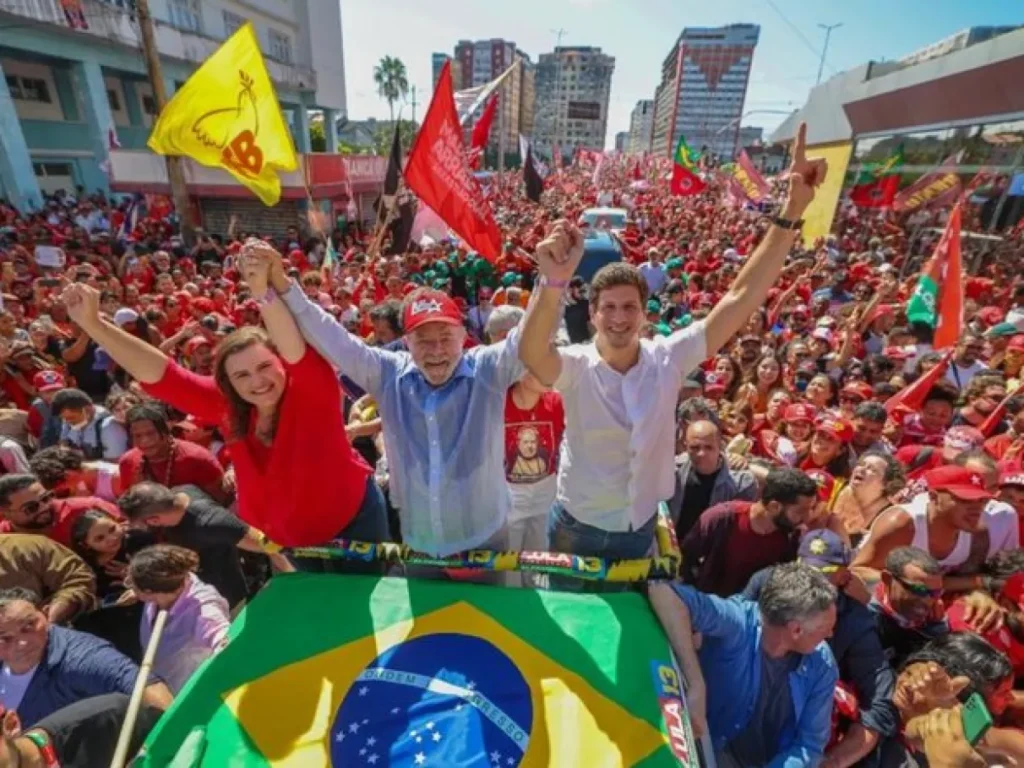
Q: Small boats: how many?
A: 0